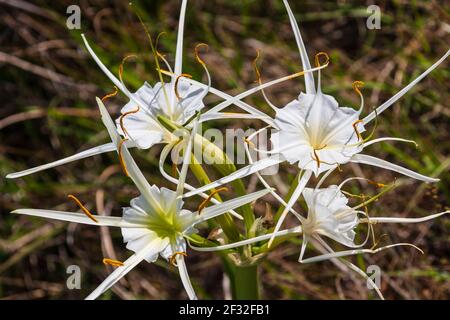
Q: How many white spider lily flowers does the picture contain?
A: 4